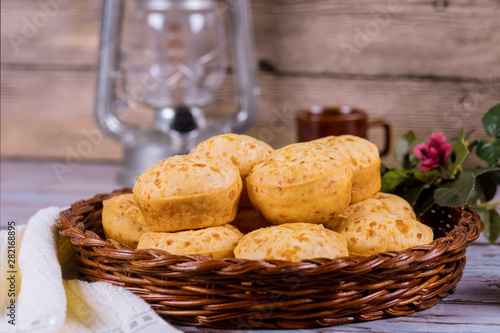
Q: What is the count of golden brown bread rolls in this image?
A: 9